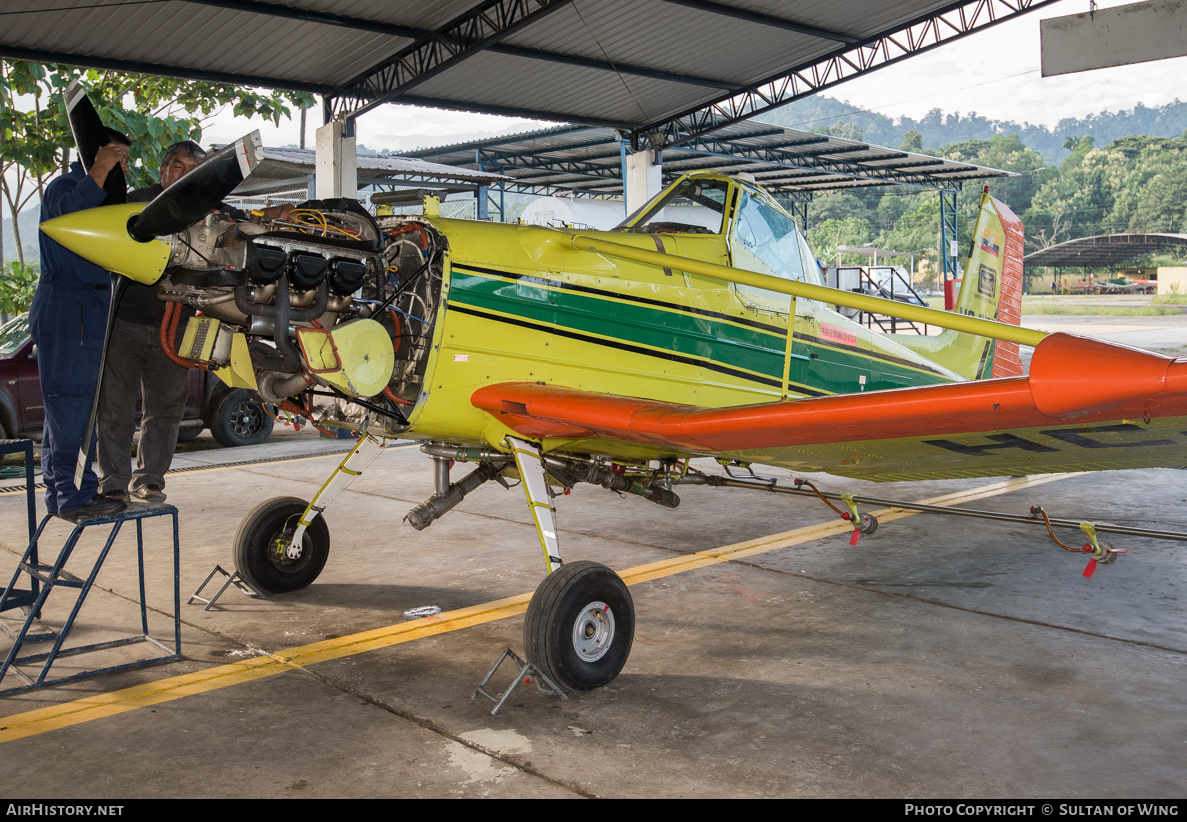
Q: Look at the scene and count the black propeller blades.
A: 3